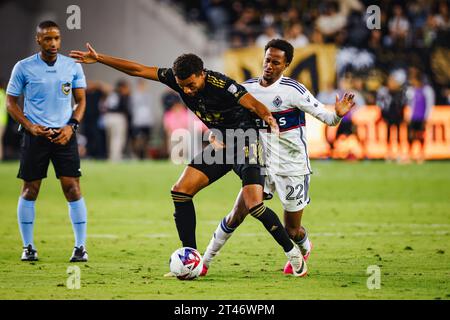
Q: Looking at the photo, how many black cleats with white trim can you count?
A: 2